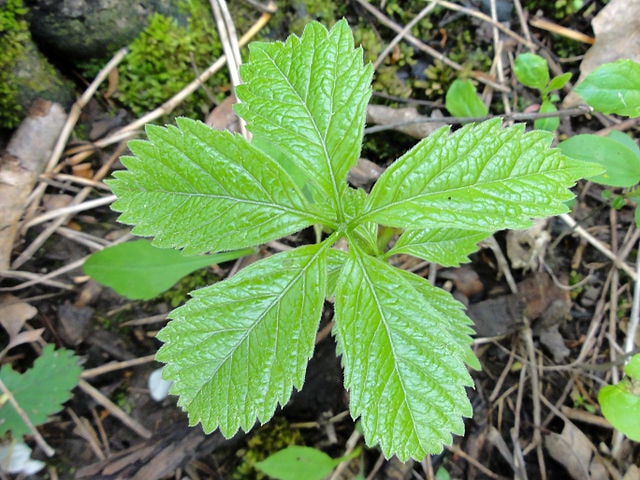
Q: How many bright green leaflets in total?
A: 5